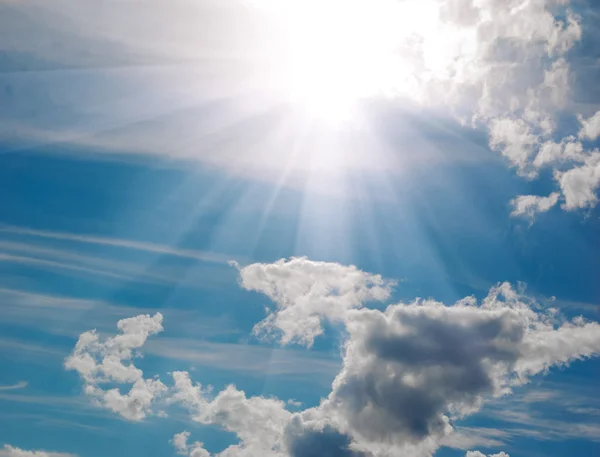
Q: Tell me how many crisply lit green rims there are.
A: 0